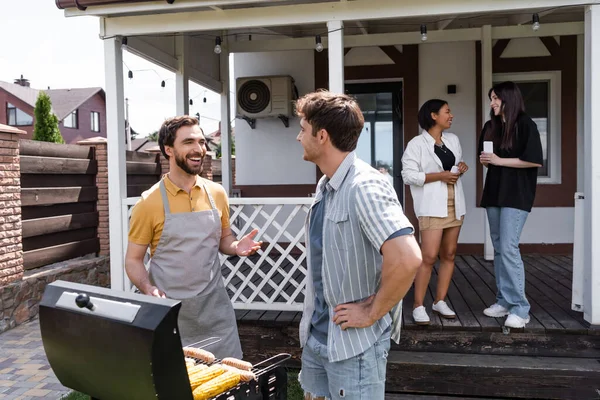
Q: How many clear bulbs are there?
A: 5